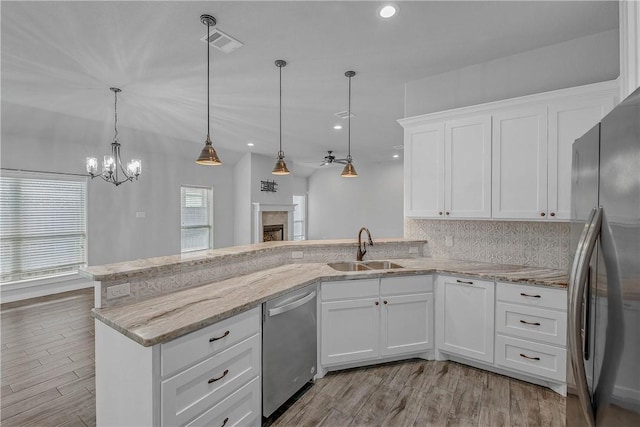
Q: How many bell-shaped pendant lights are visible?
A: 3